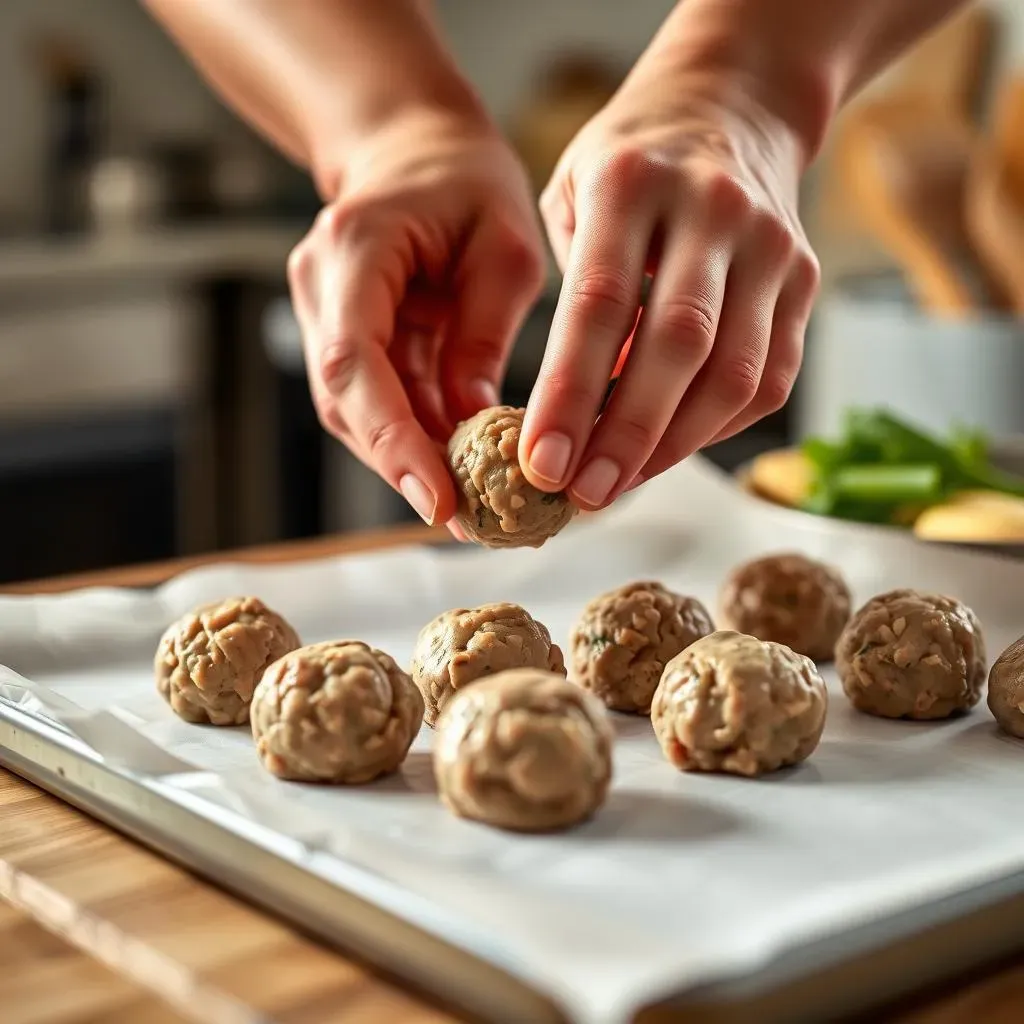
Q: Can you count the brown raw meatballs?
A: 10